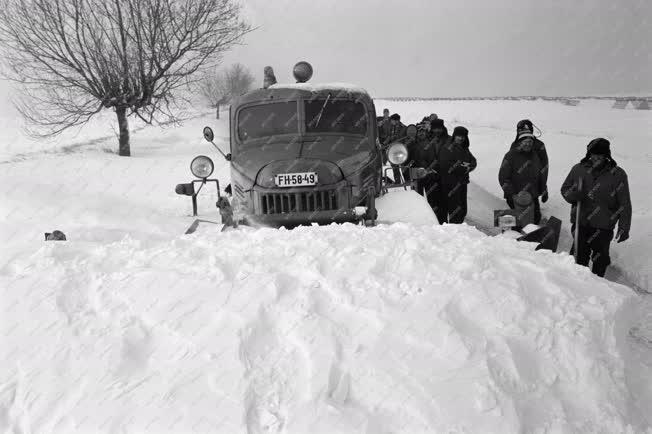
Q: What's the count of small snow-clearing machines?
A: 1